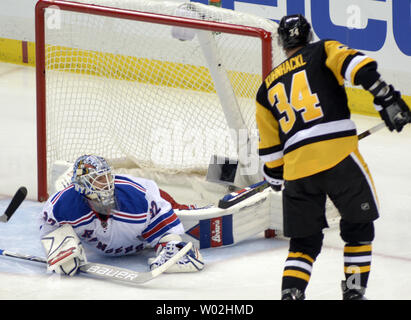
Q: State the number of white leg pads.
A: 1